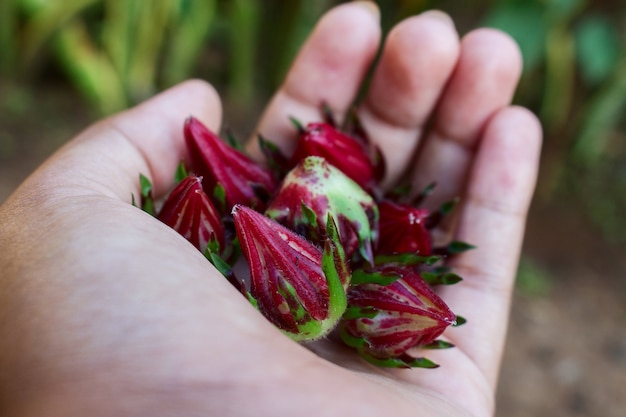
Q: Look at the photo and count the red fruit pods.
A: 7